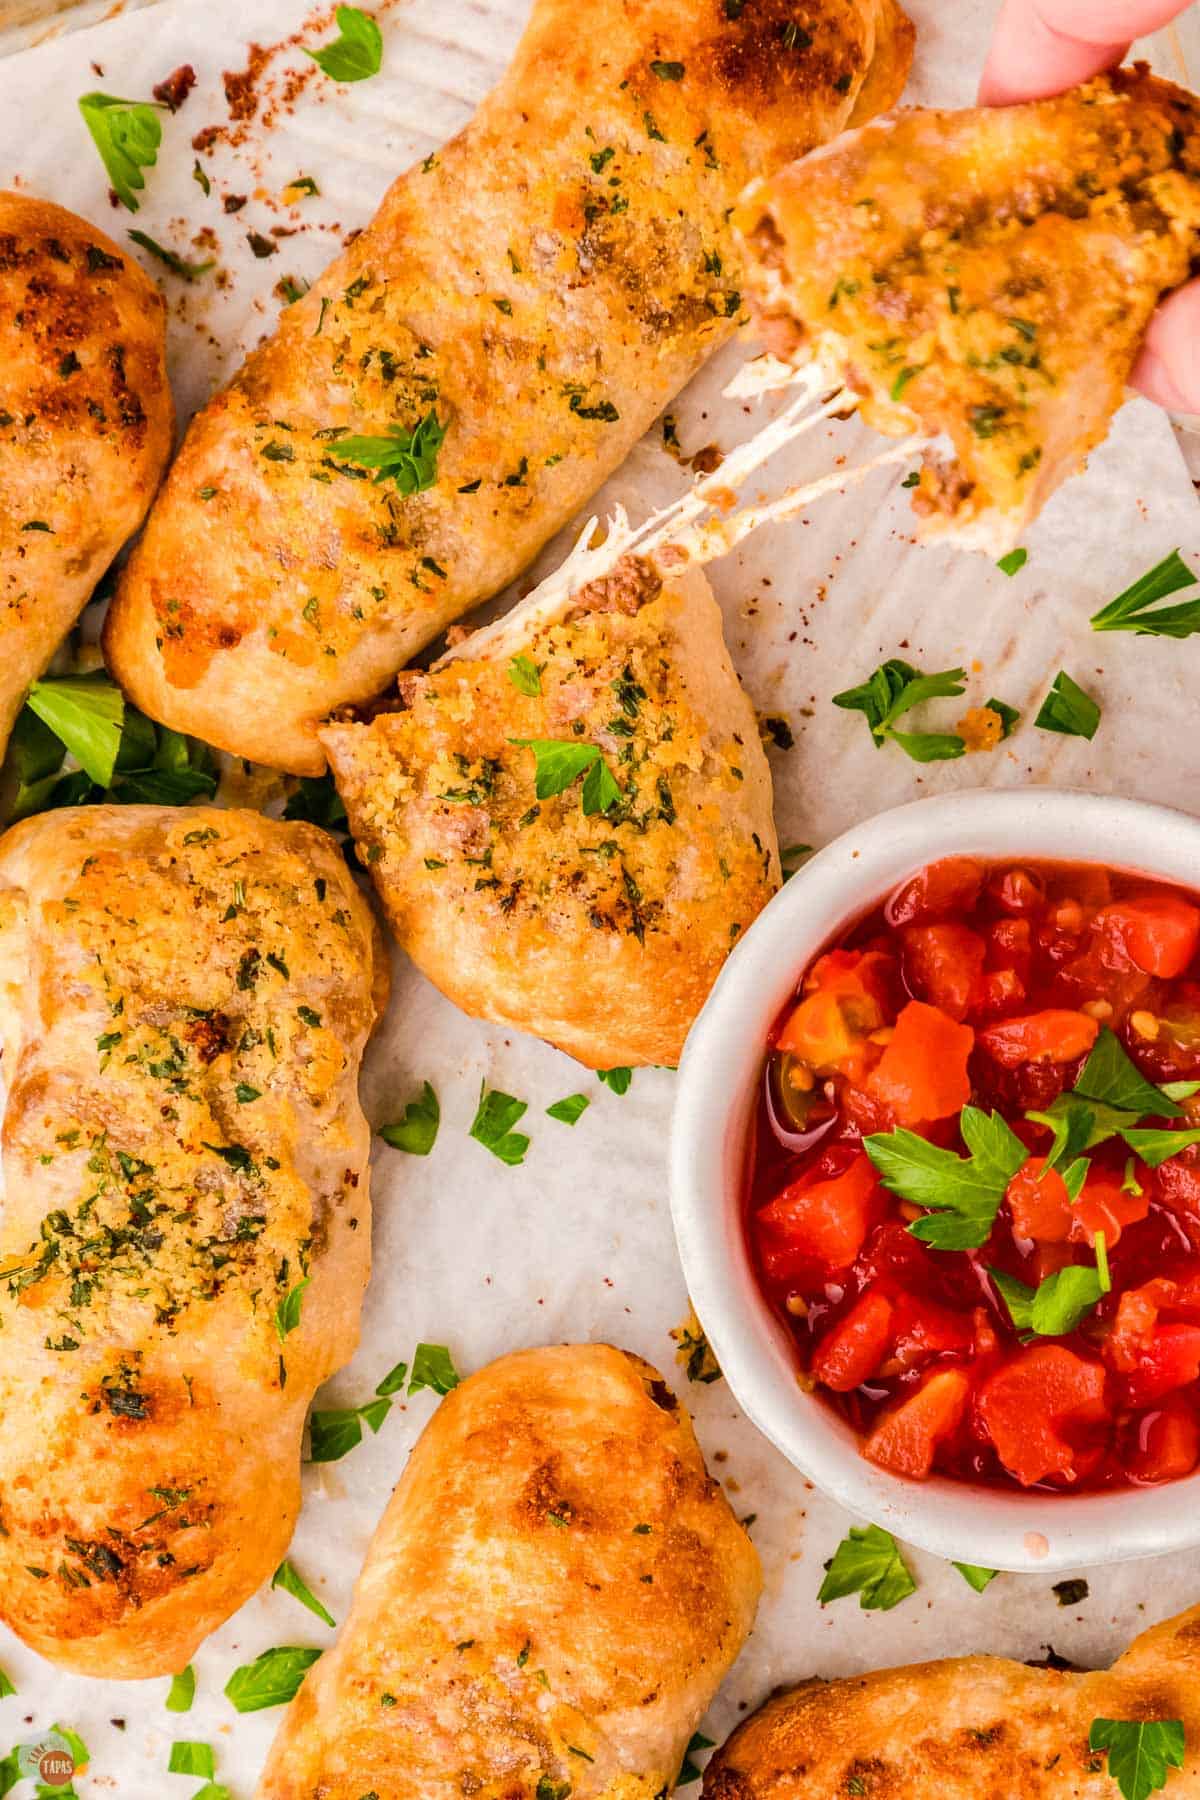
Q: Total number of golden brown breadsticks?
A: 6